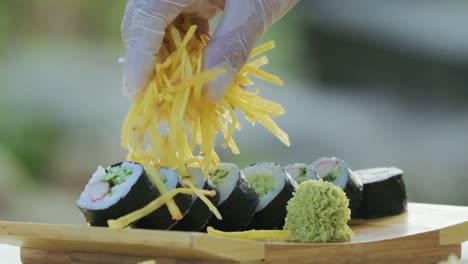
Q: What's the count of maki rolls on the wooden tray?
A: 8